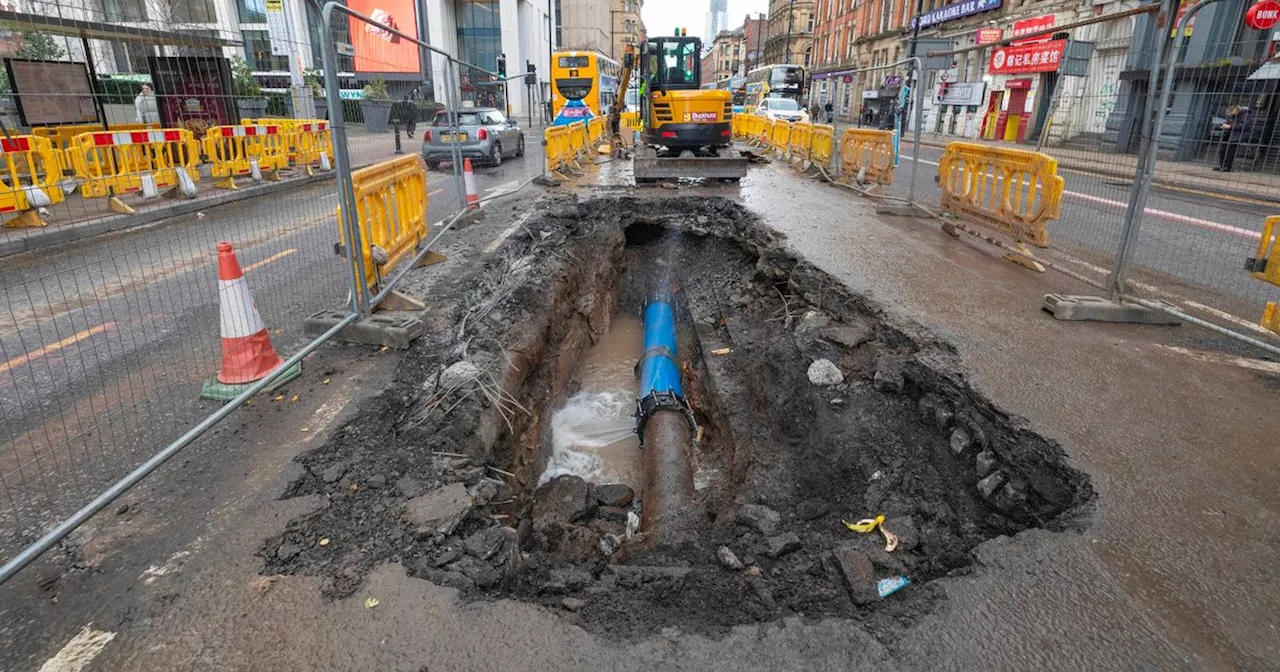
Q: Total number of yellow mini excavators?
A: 1